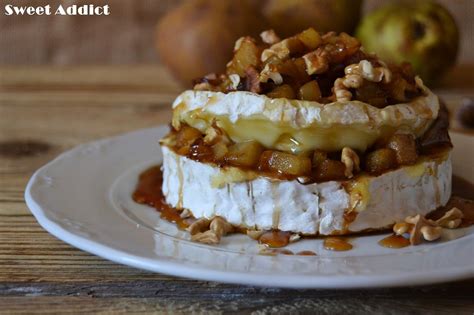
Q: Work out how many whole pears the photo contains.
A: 3